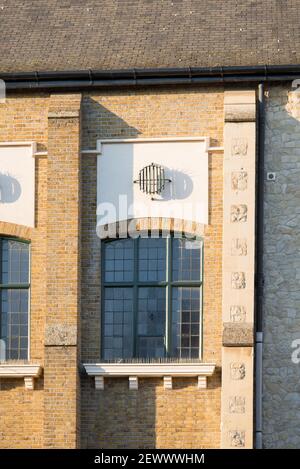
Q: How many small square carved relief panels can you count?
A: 9